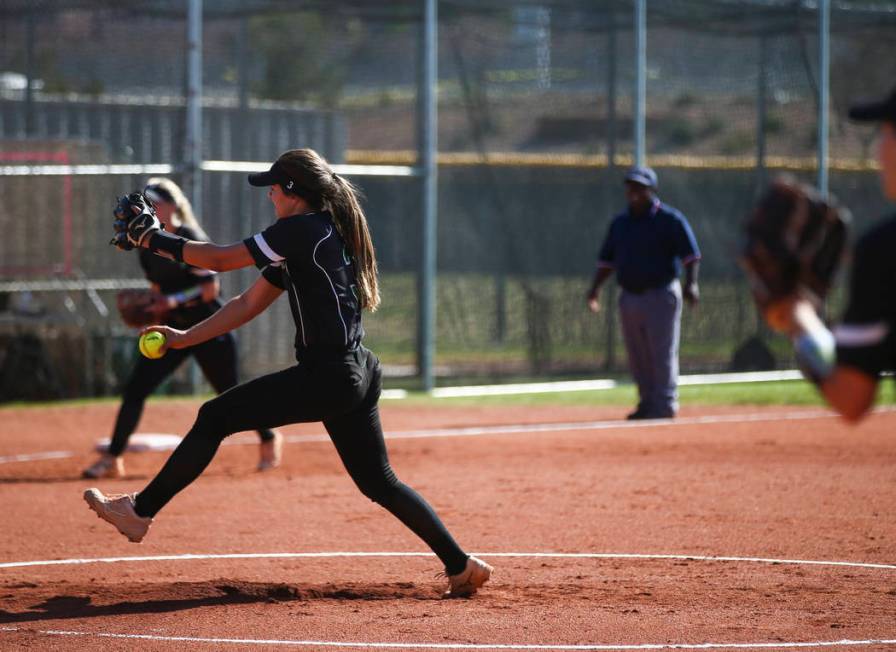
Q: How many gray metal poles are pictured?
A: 4